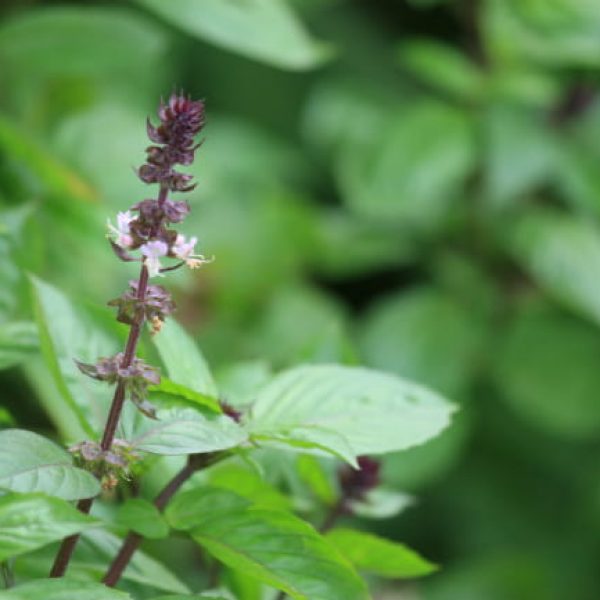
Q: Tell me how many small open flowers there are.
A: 3